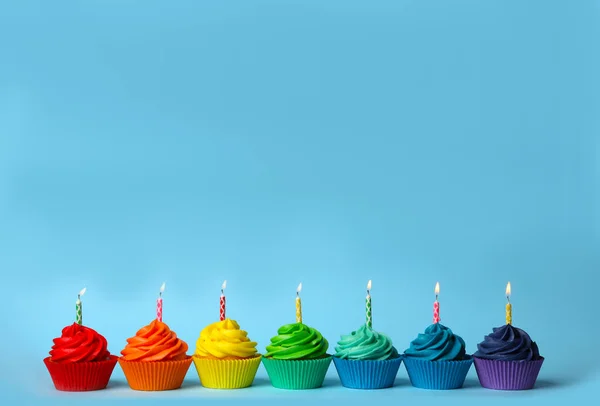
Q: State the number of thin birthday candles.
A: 7